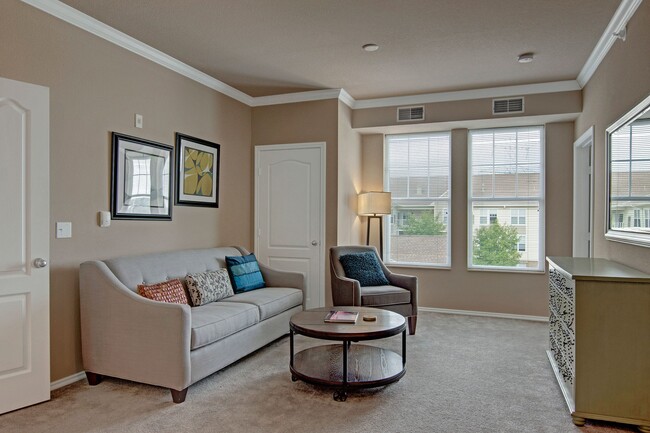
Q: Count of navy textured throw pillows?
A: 1